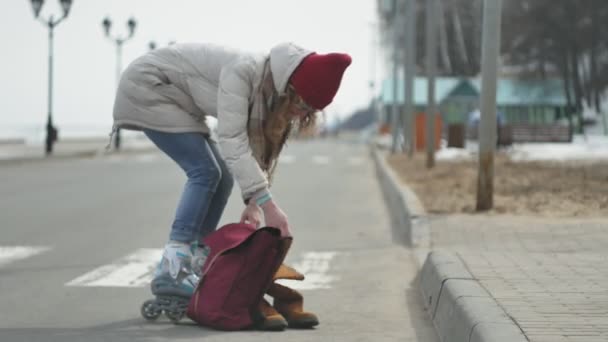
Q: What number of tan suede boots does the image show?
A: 2